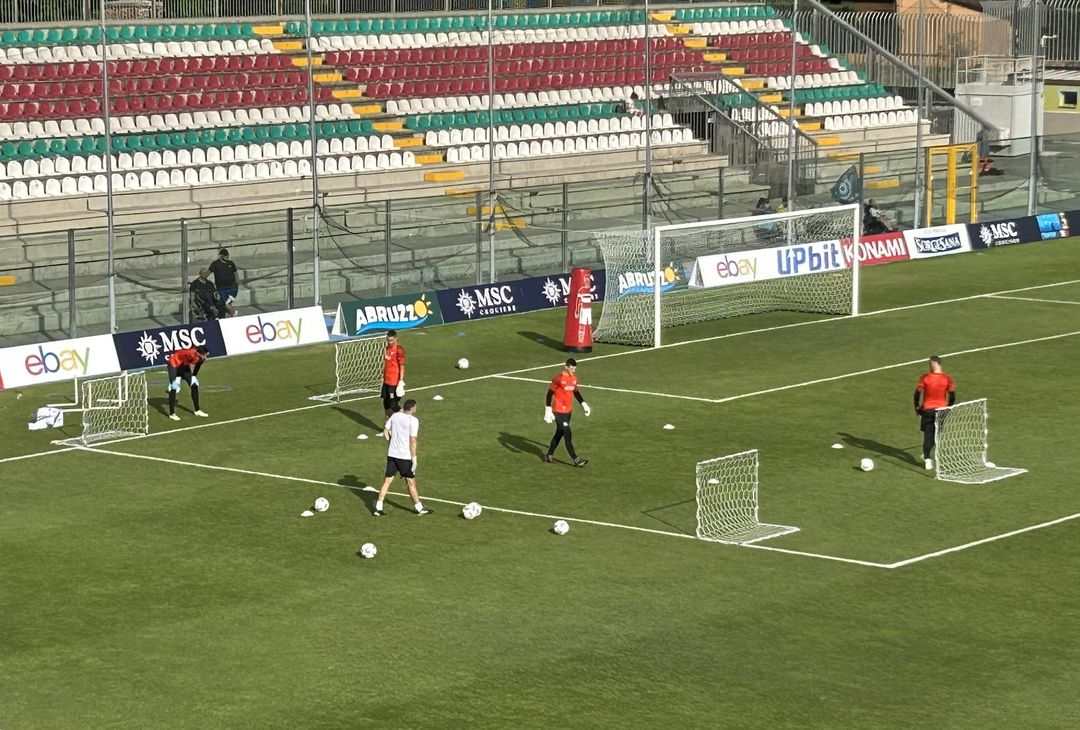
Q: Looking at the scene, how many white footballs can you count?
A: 6